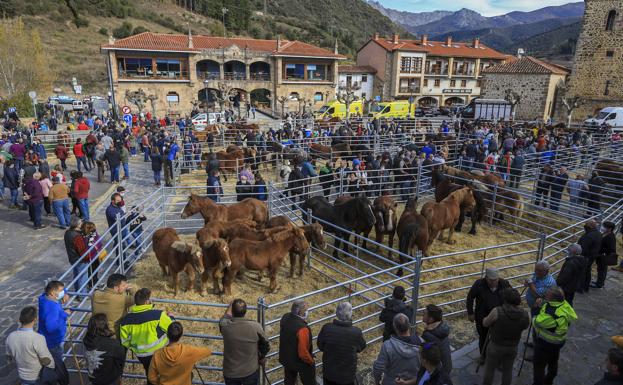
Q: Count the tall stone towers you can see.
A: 1